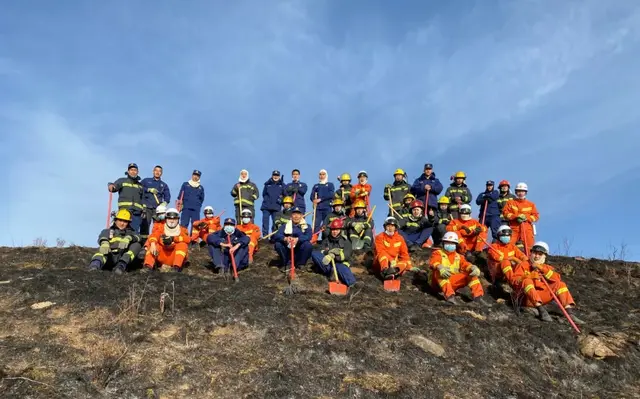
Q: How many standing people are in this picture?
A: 15